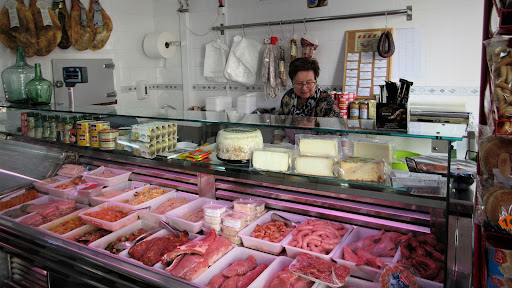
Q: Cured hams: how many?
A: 5